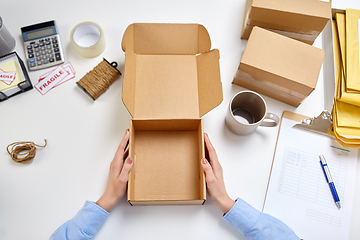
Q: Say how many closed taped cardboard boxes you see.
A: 2